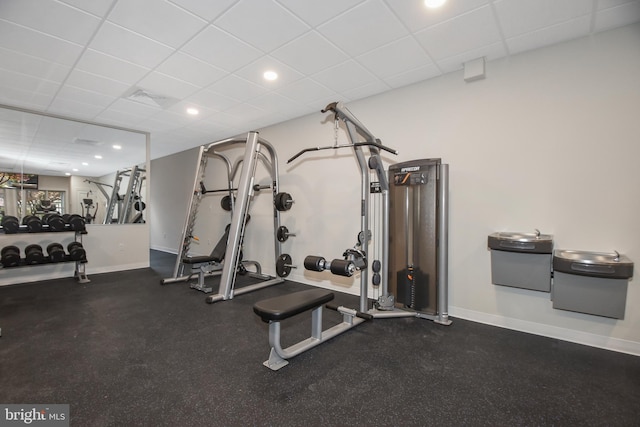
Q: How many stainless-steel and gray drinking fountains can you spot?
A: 2